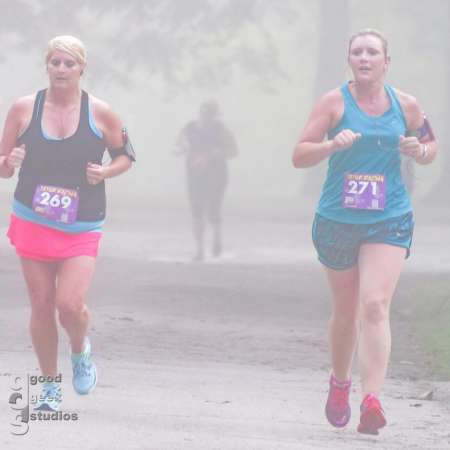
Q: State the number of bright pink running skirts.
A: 1